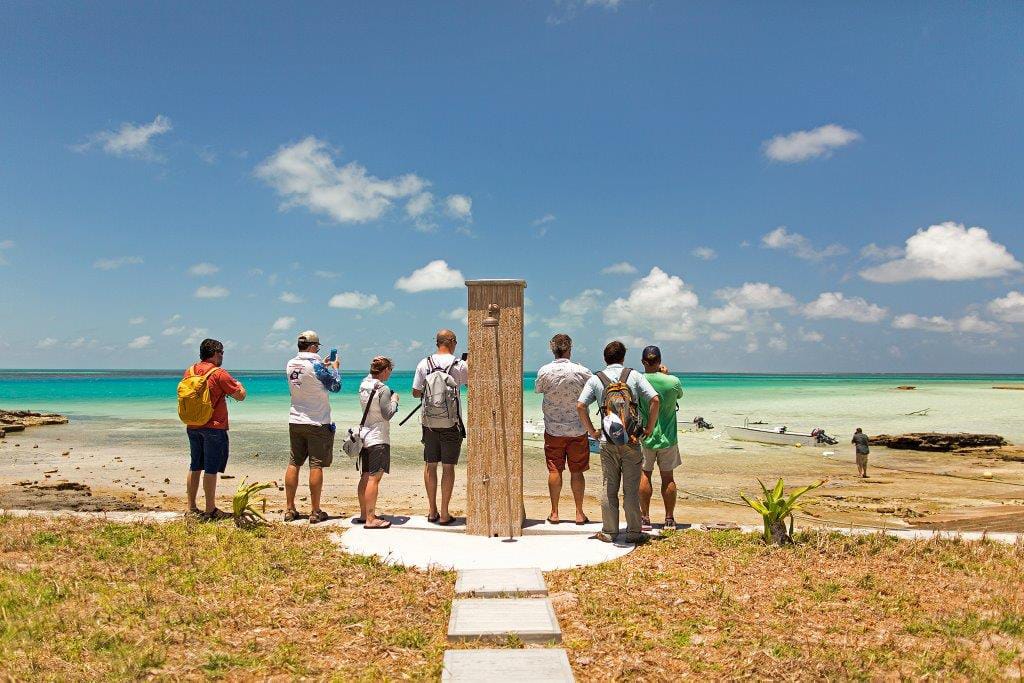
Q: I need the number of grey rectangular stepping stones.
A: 3